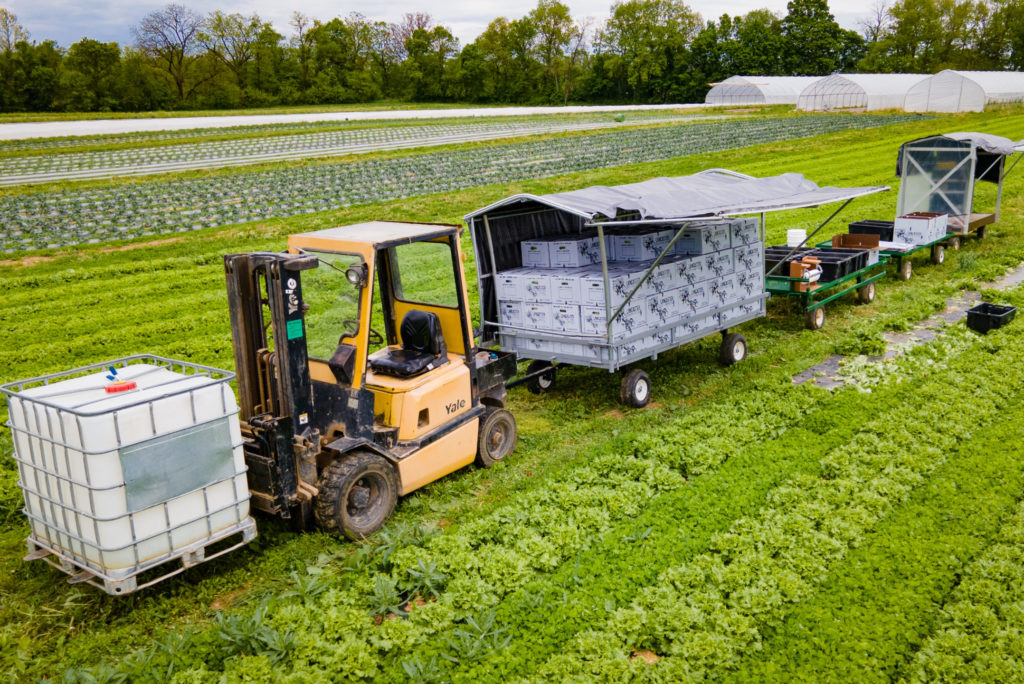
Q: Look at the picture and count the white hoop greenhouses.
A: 3